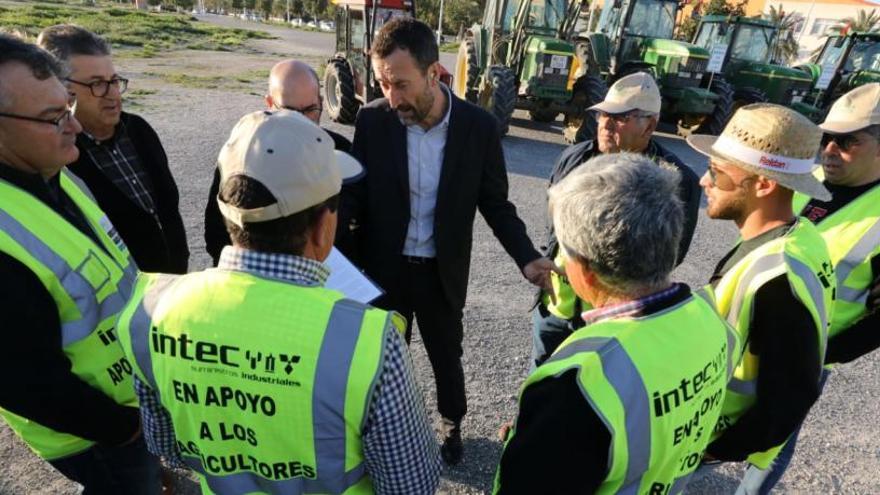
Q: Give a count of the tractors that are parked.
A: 5